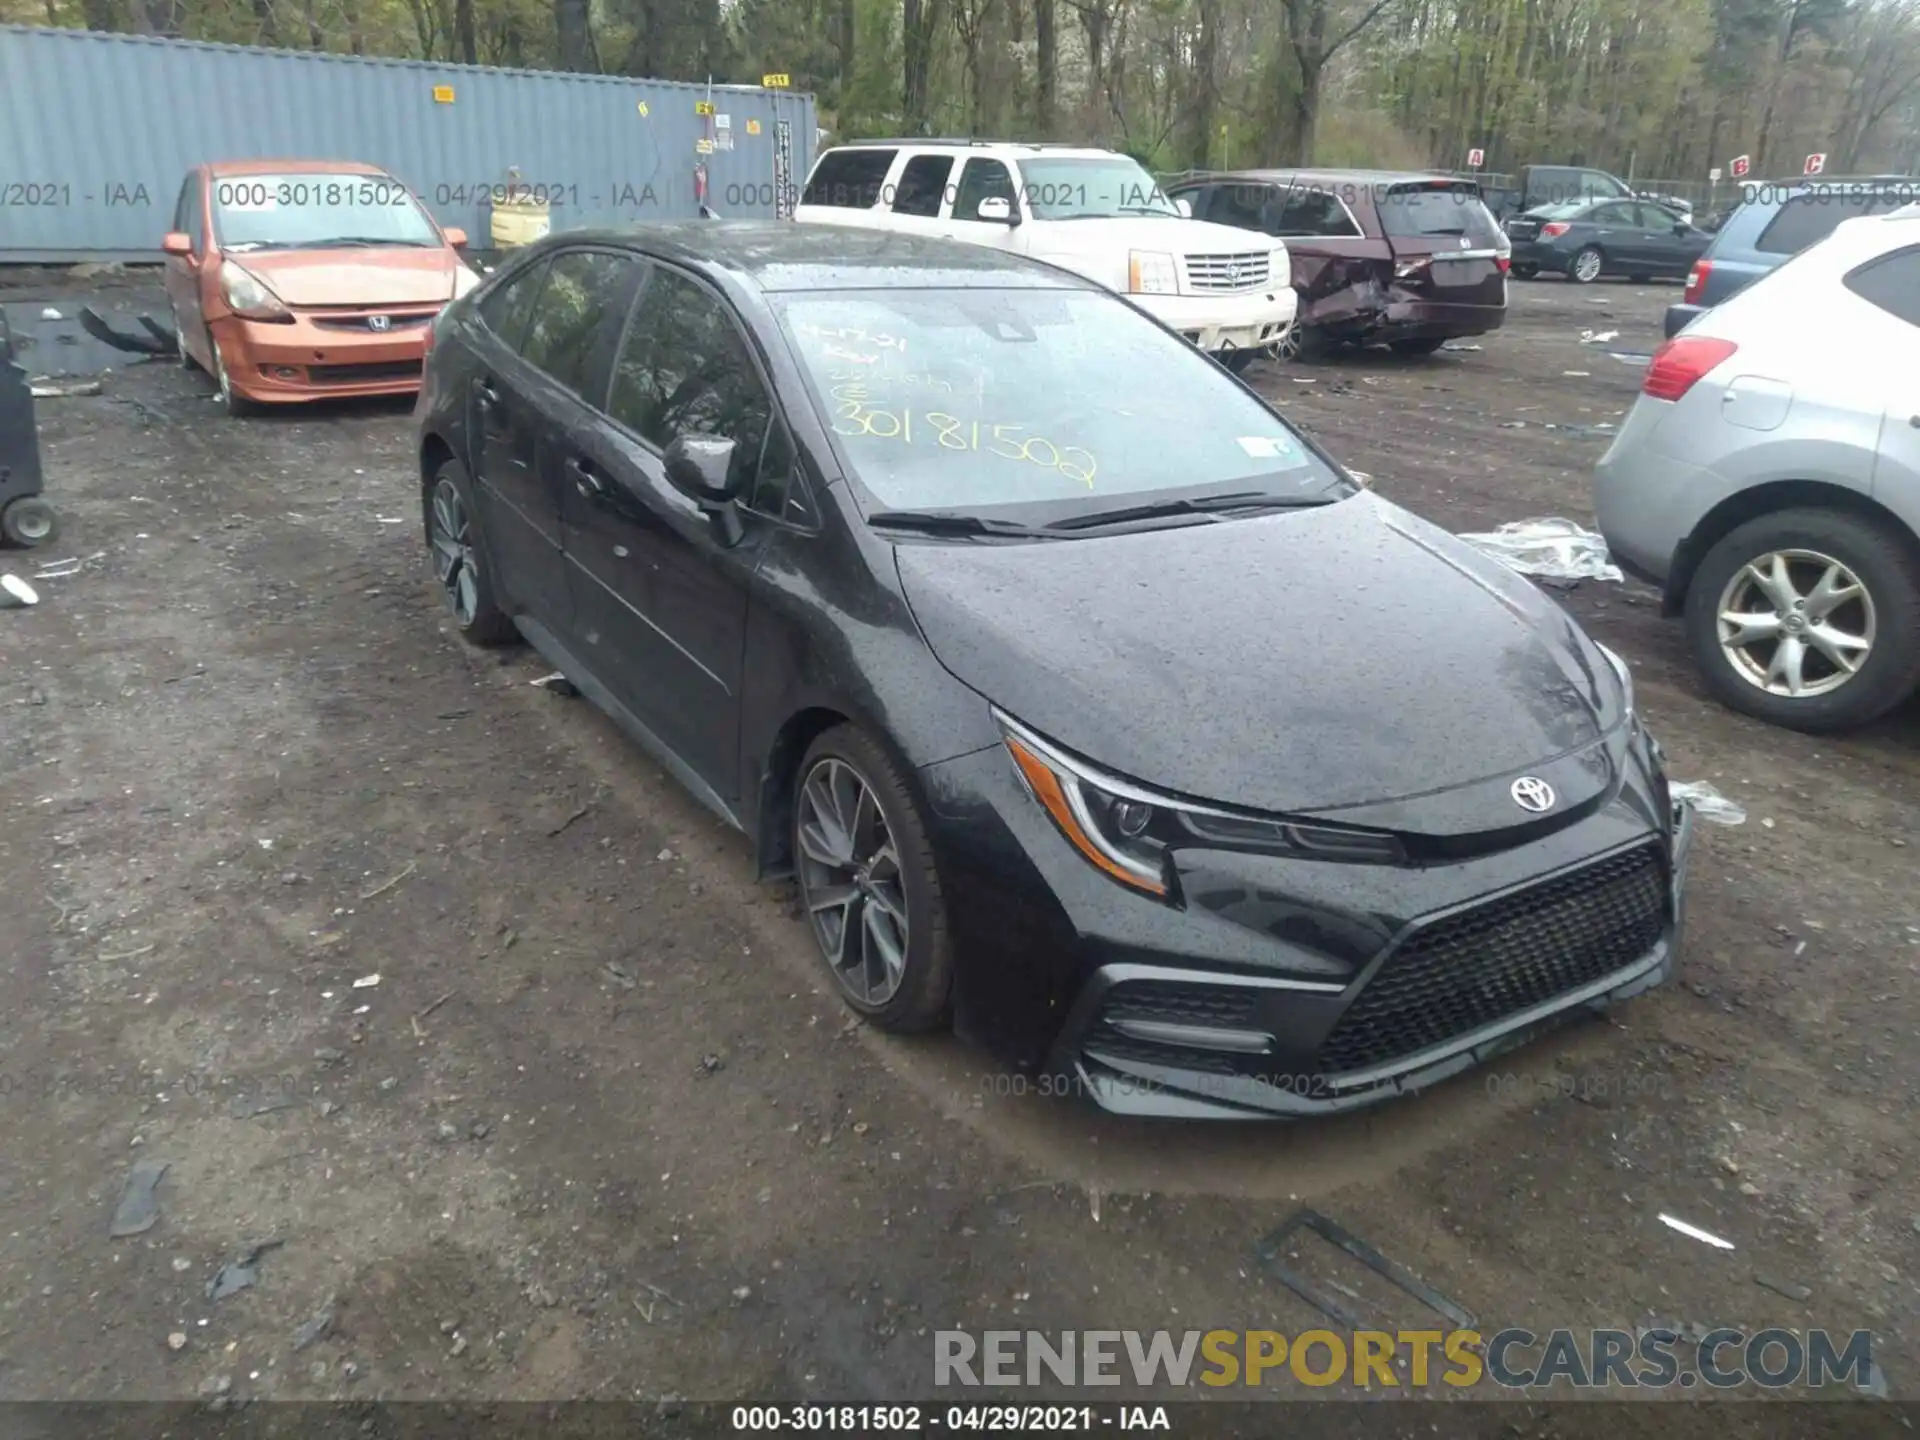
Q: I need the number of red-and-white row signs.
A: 3